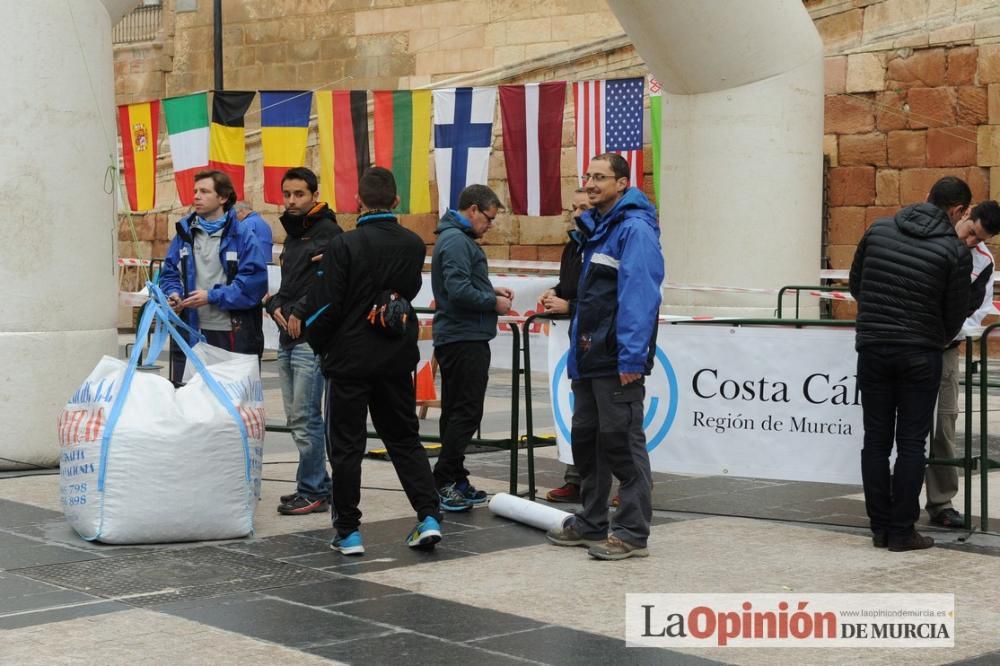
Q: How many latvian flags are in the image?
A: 1